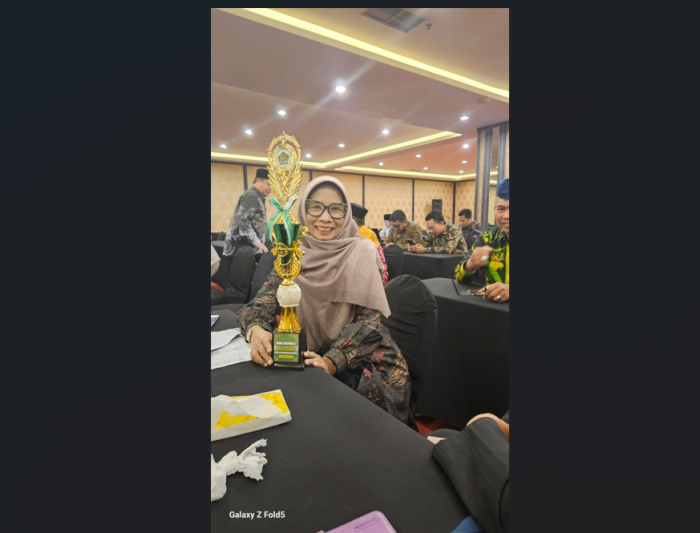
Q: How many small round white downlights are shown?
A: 14